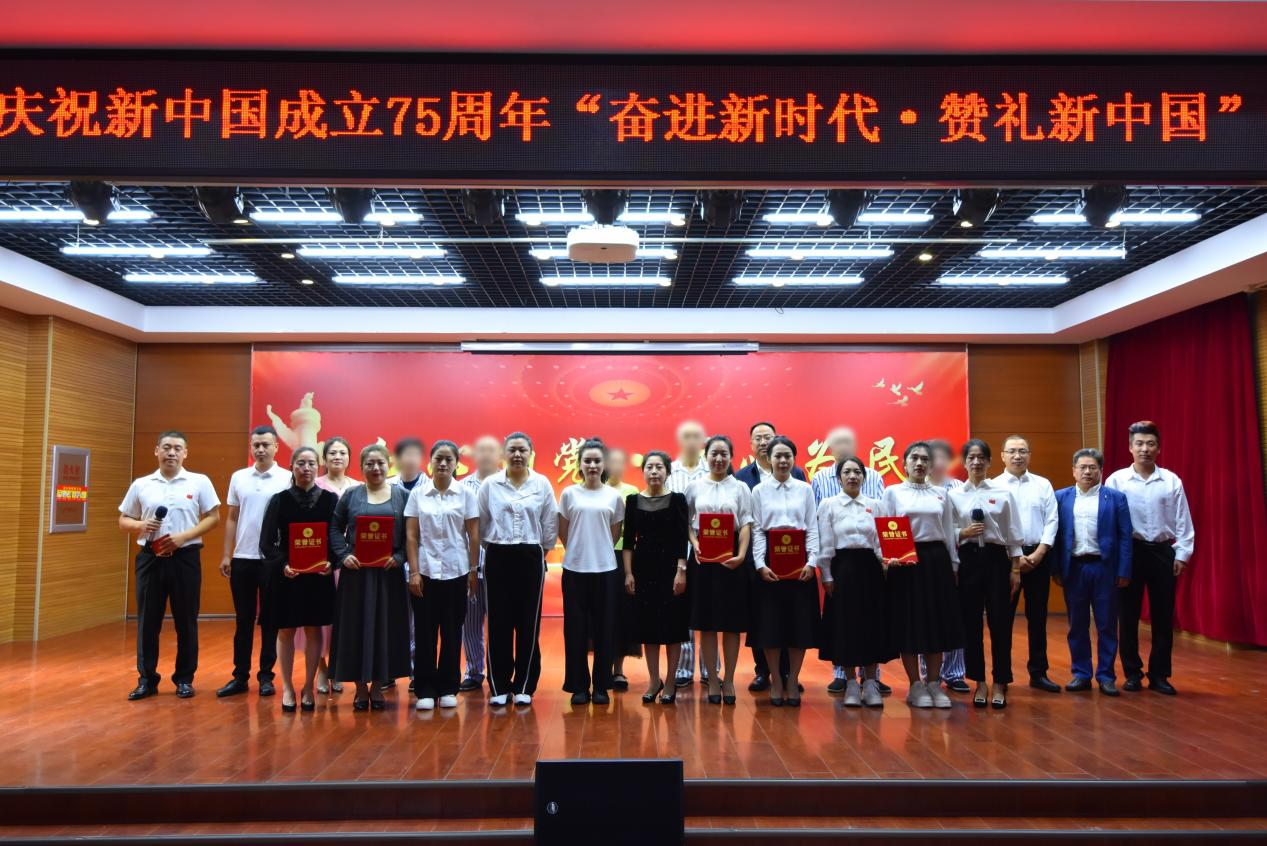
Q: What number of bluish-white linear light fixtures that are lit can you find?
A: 15